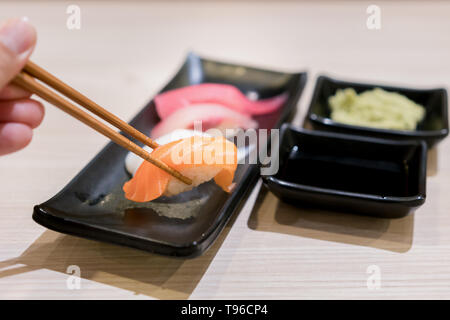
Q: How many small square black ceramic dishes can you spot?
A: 2